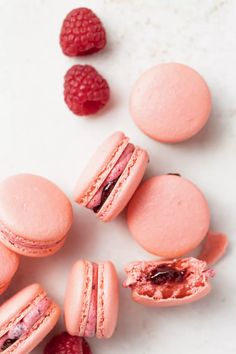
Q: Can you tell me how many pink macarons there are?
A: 8